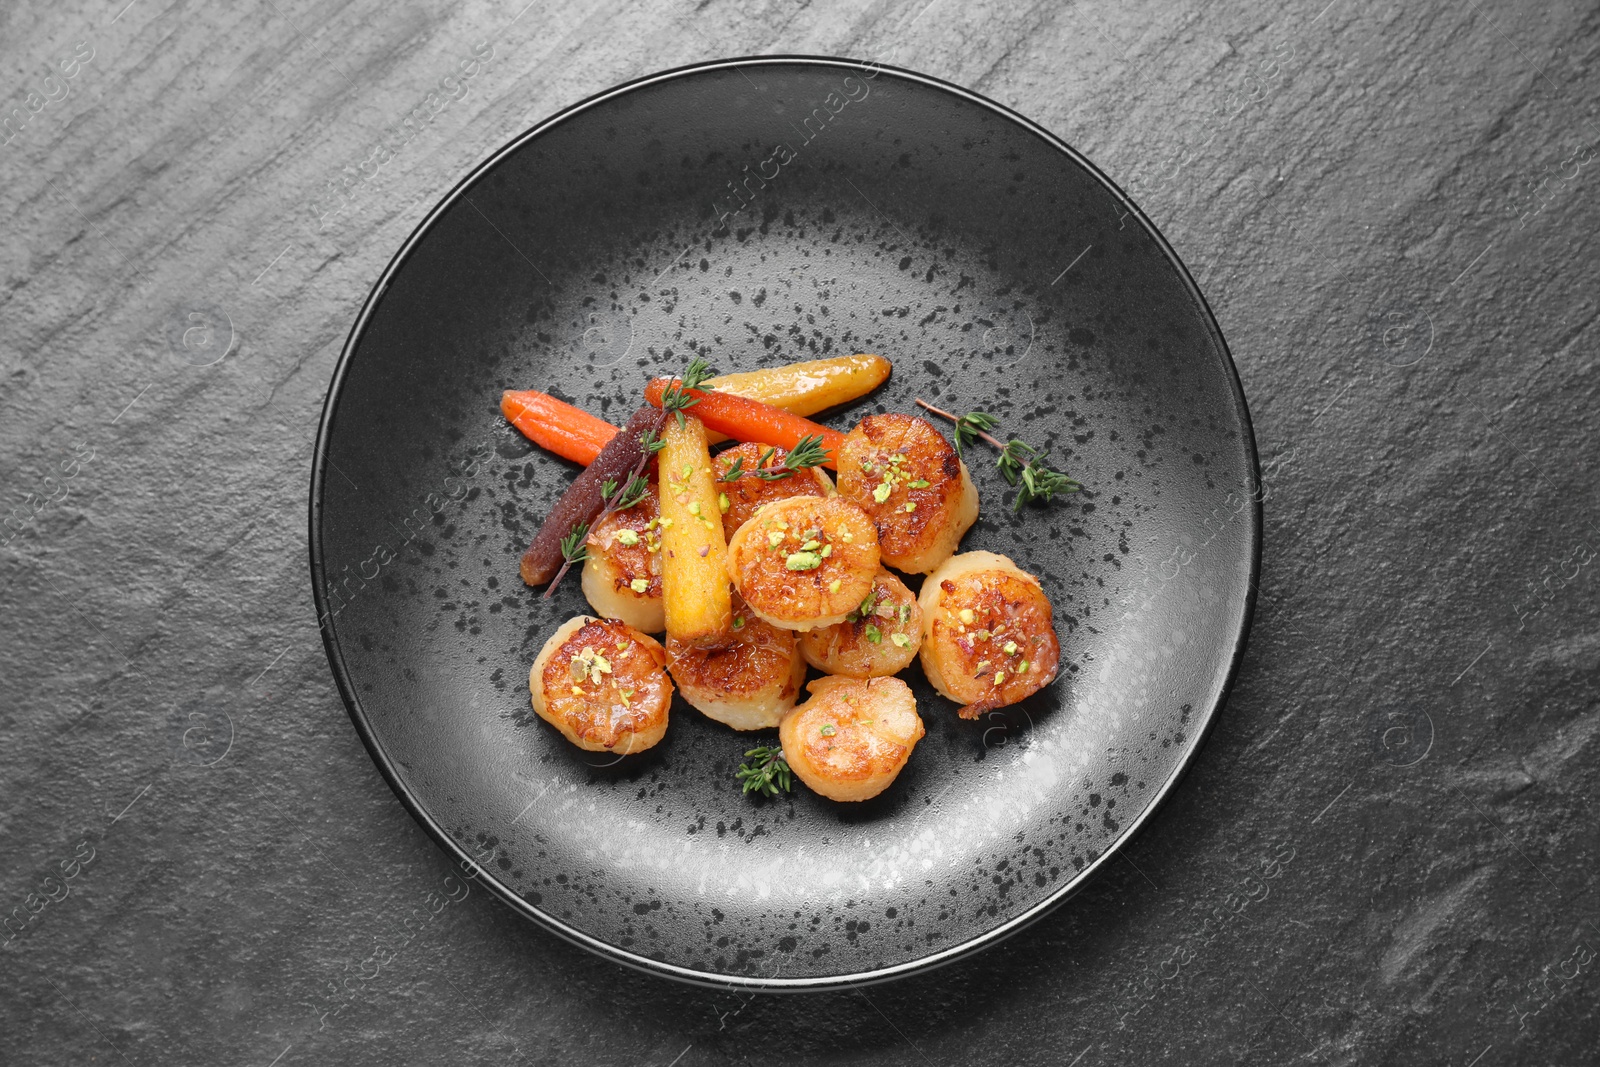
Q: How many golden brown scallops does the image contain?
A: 9